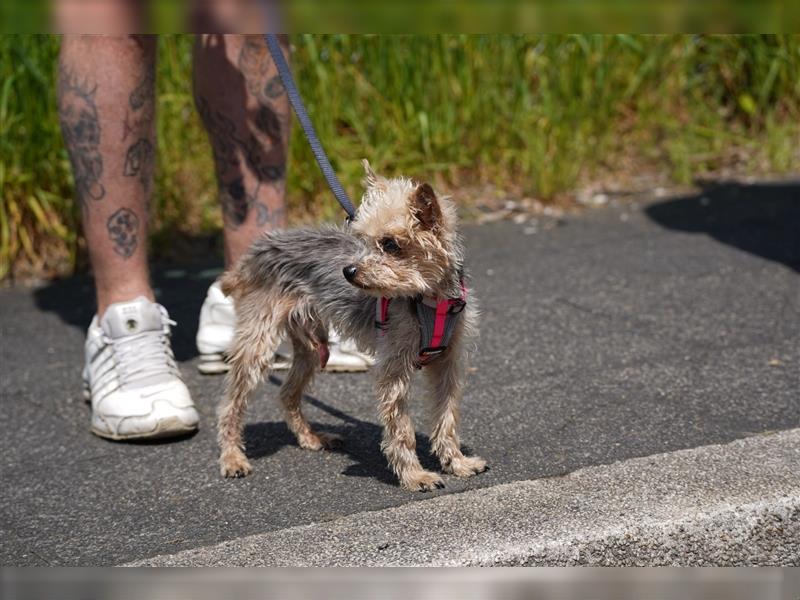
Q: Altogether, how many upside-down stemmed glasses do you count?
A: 0